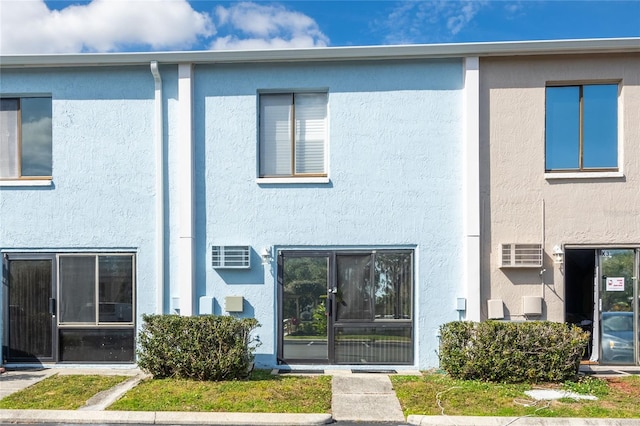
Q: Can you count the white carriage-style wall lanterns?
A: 2